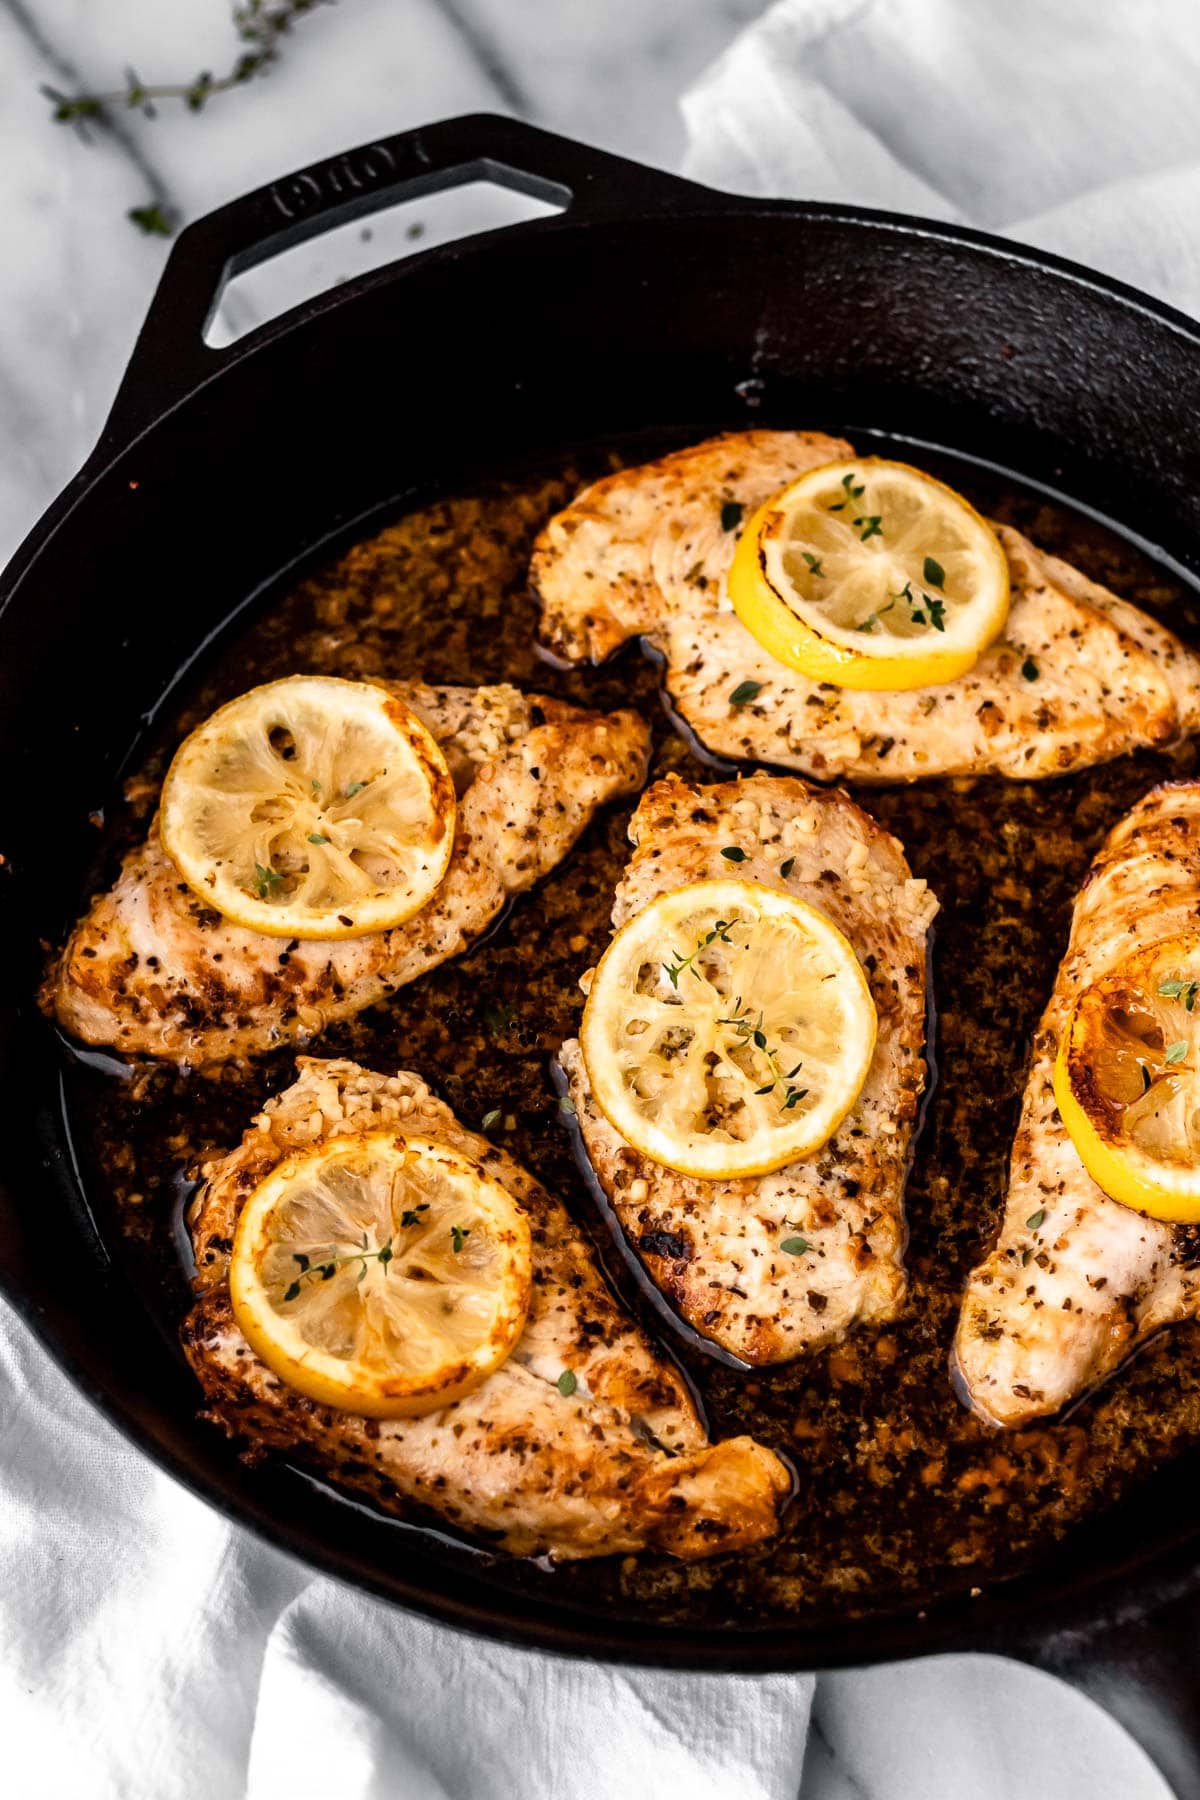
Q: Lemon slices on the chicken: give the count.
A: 5